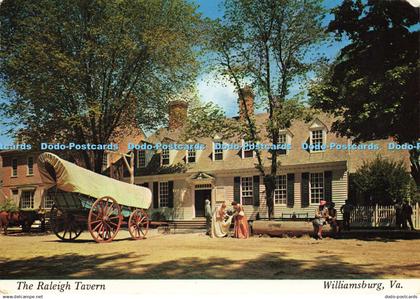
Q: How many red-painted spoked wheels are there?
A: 2